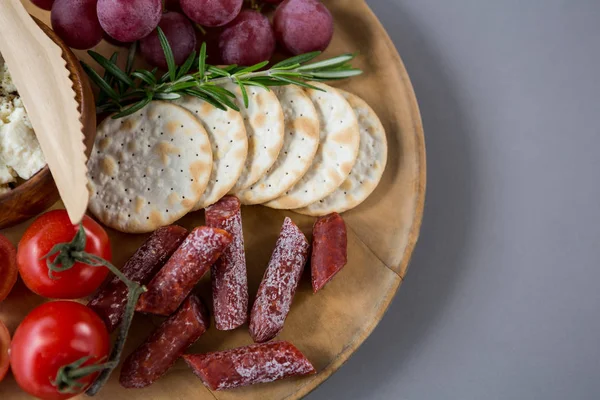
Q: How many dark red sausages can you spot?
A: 7